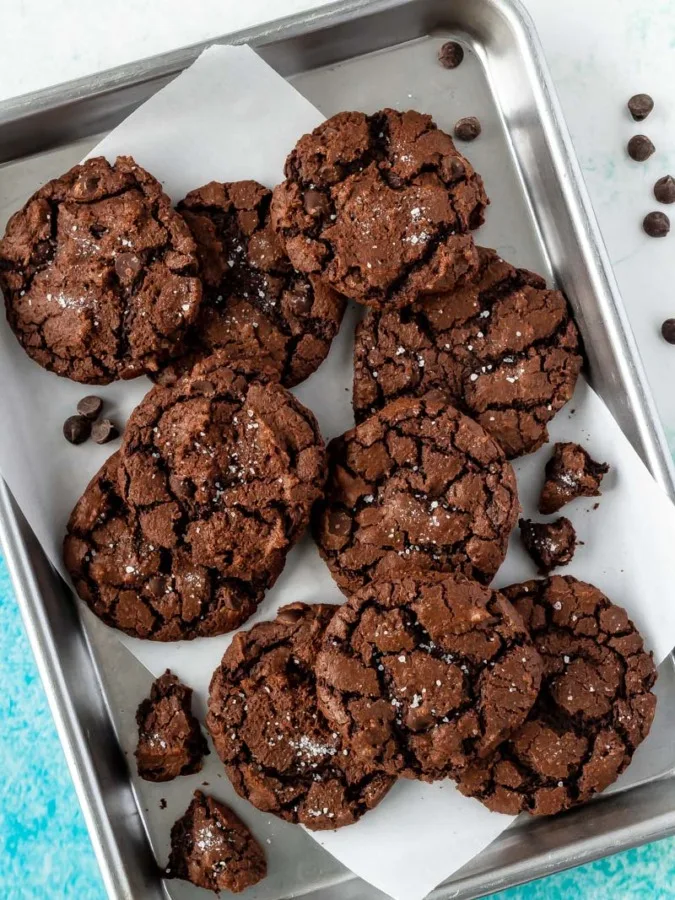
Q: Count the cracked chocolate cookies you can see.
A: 10